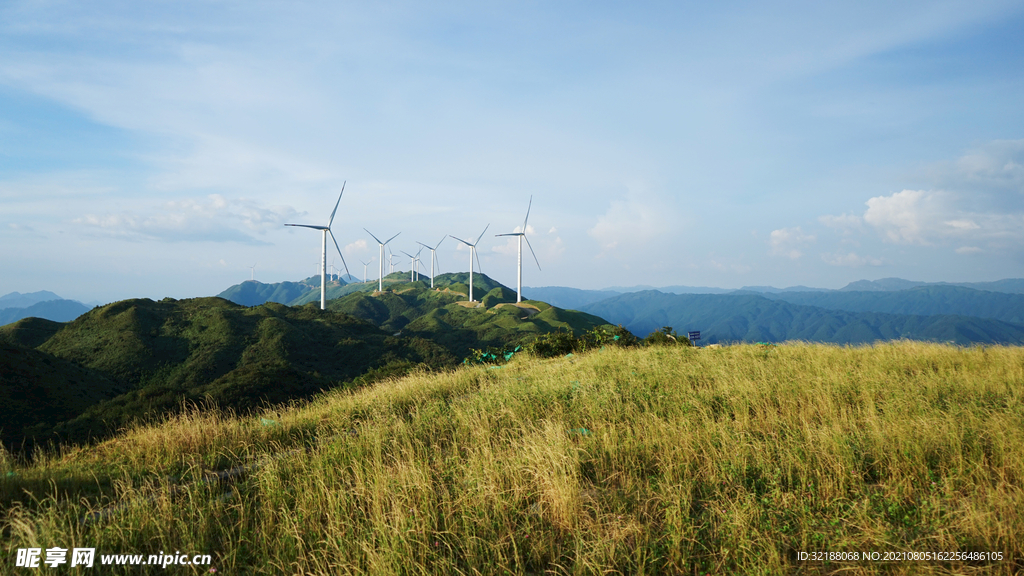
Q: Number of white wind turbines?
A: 14